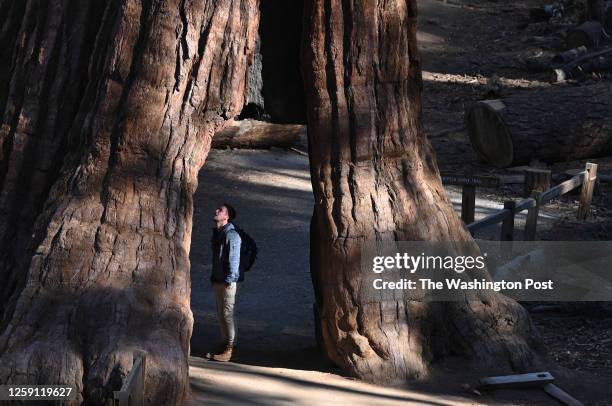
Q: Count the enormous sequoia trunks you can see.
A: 2